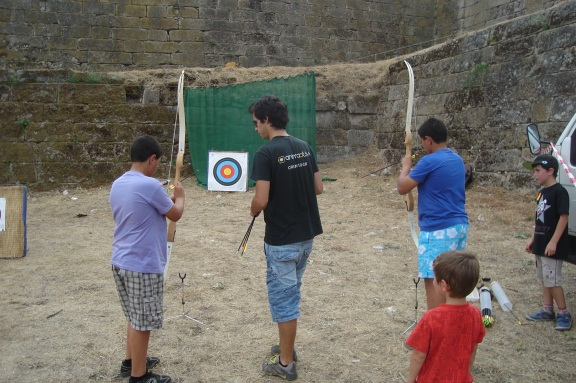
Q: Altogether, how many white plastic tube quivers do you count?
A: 2